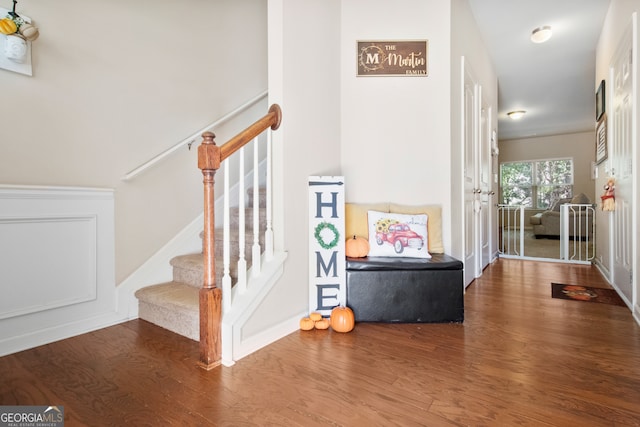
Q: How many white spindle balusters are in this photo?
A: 4